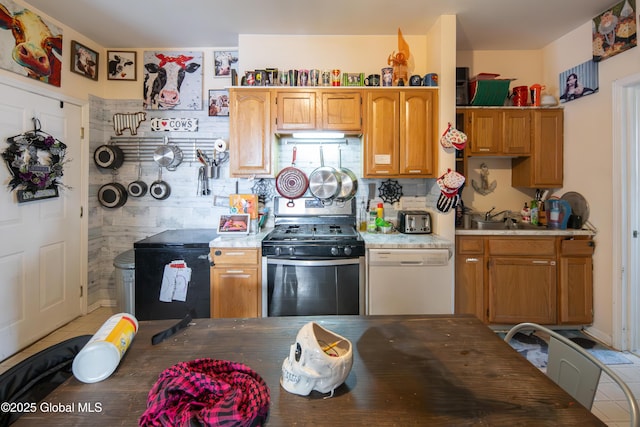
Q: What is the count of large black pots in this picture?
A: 2